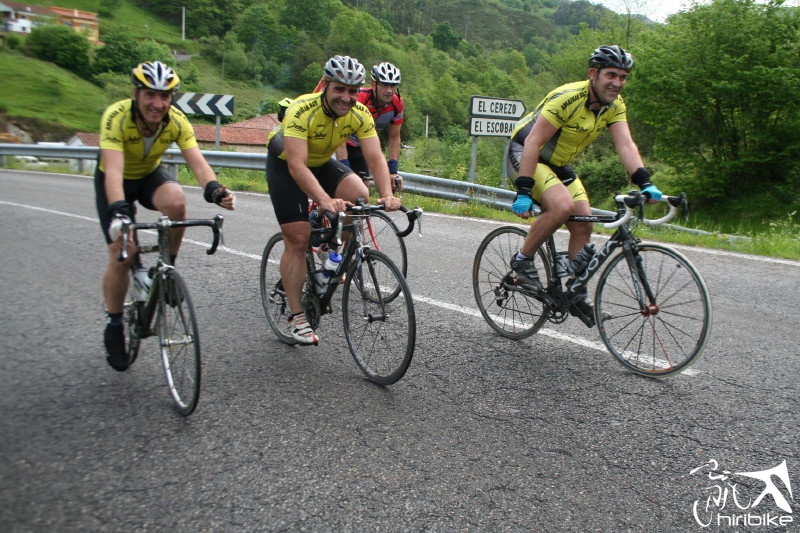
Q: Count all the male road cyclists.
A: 4